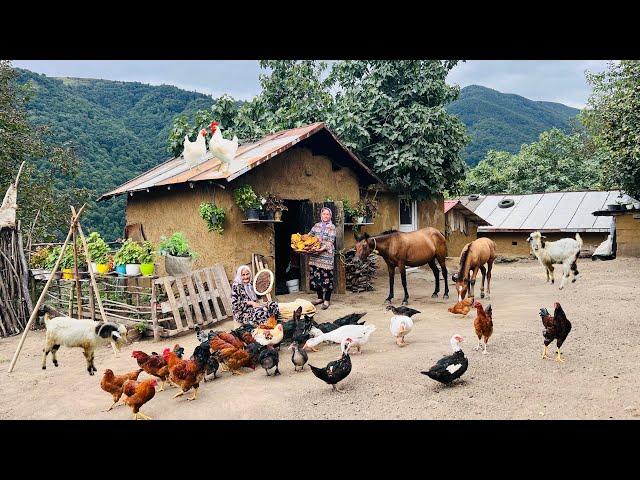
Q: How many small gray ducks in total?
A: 1